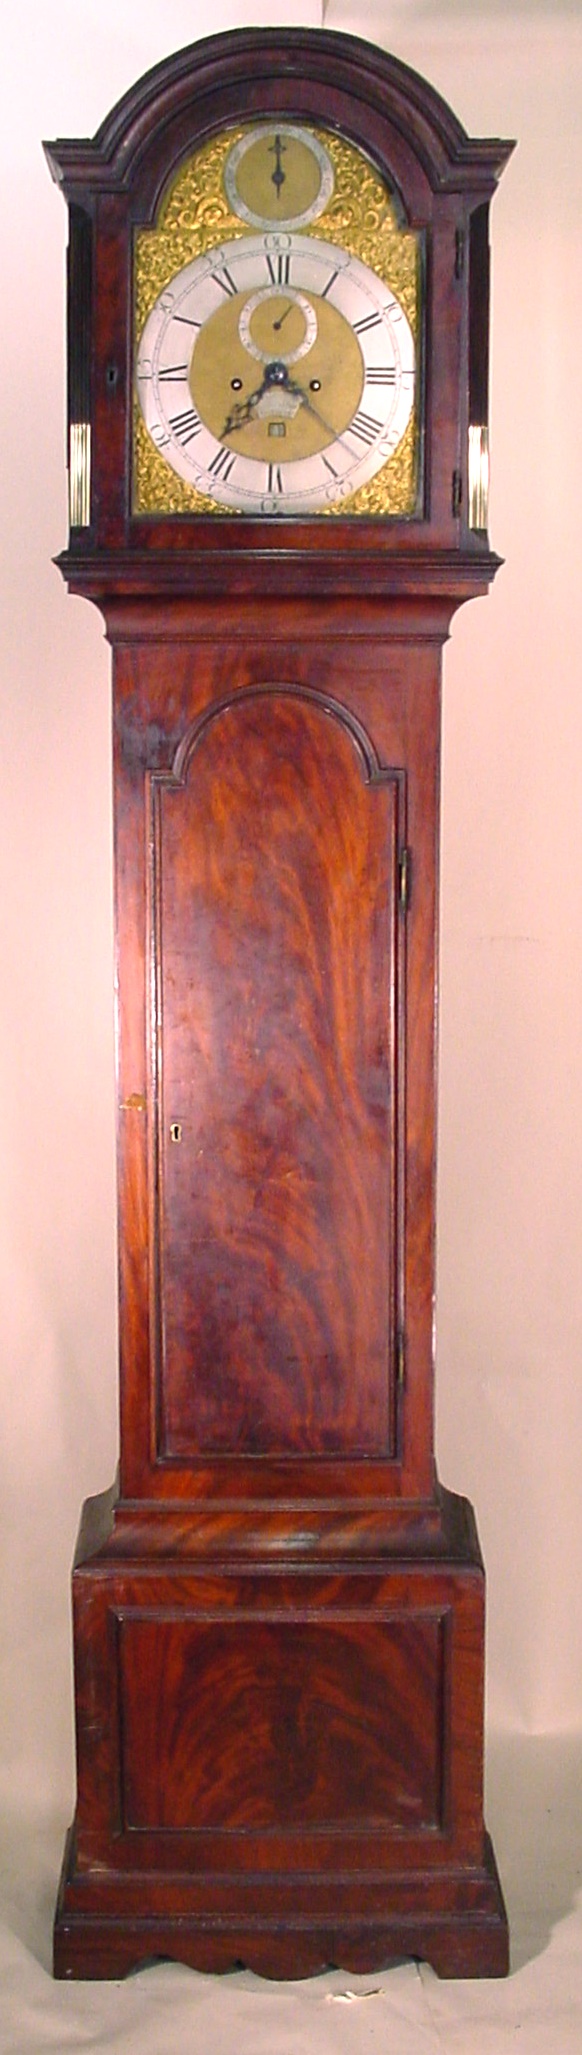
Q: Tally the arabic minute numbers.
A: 12